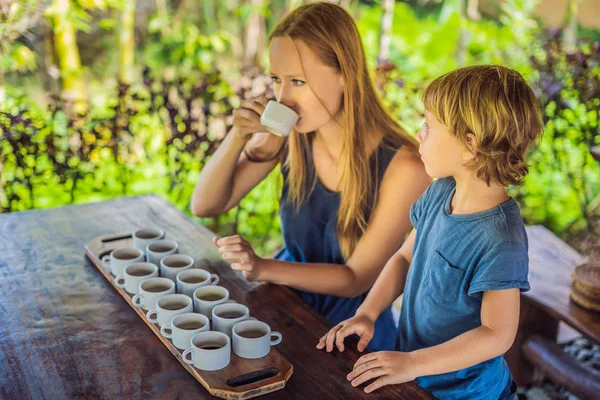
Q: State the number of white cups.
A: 14